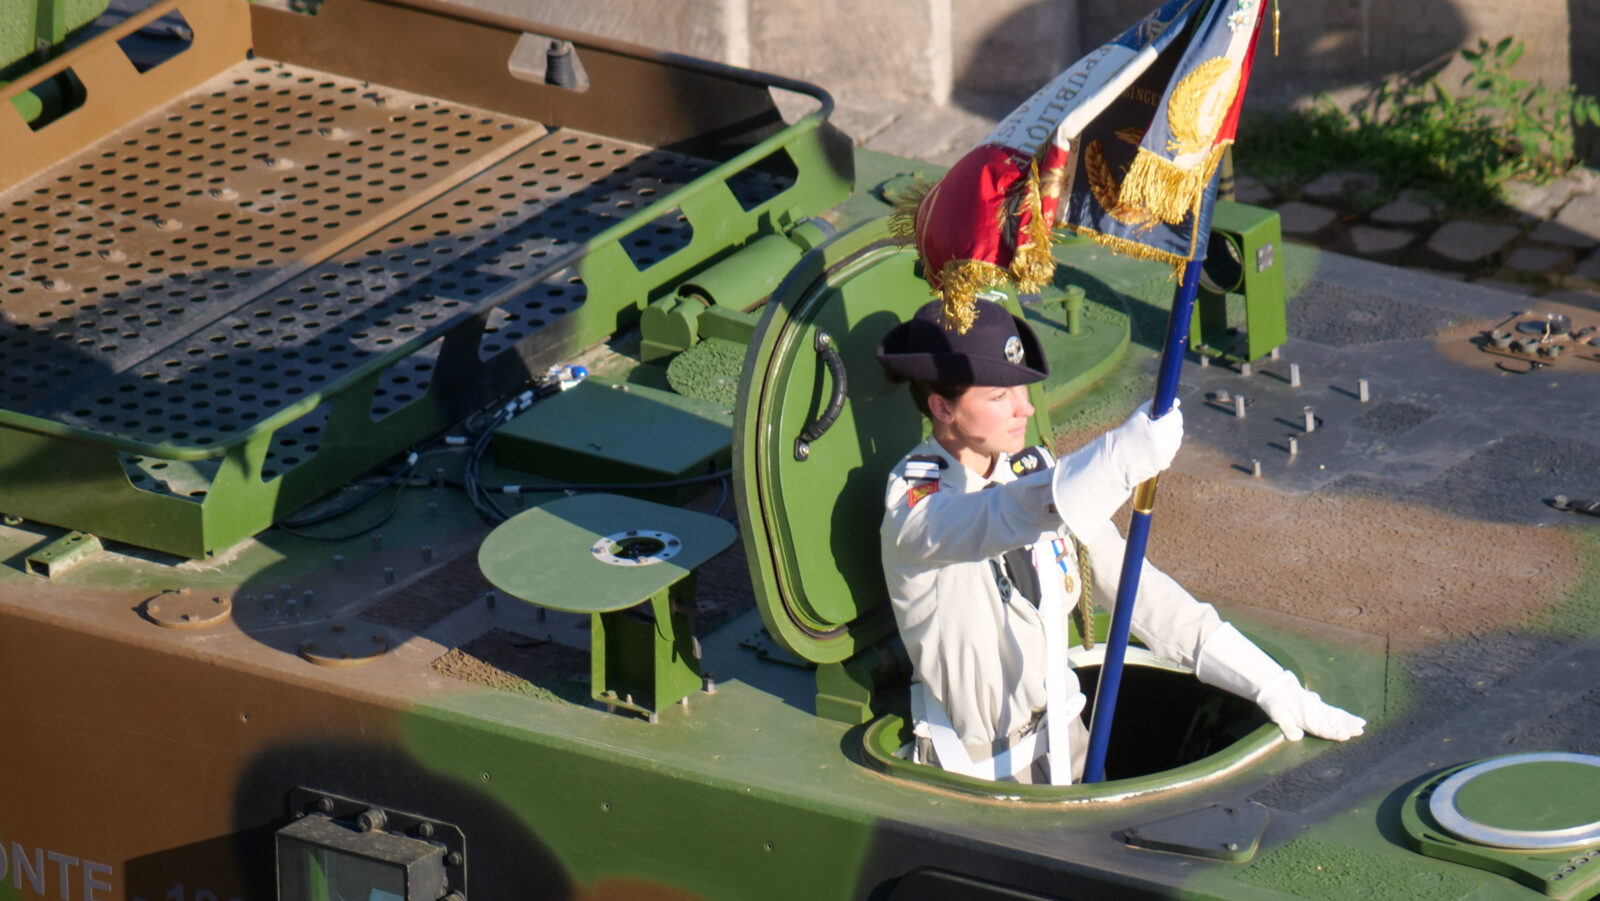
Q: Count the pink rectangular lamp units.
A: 0